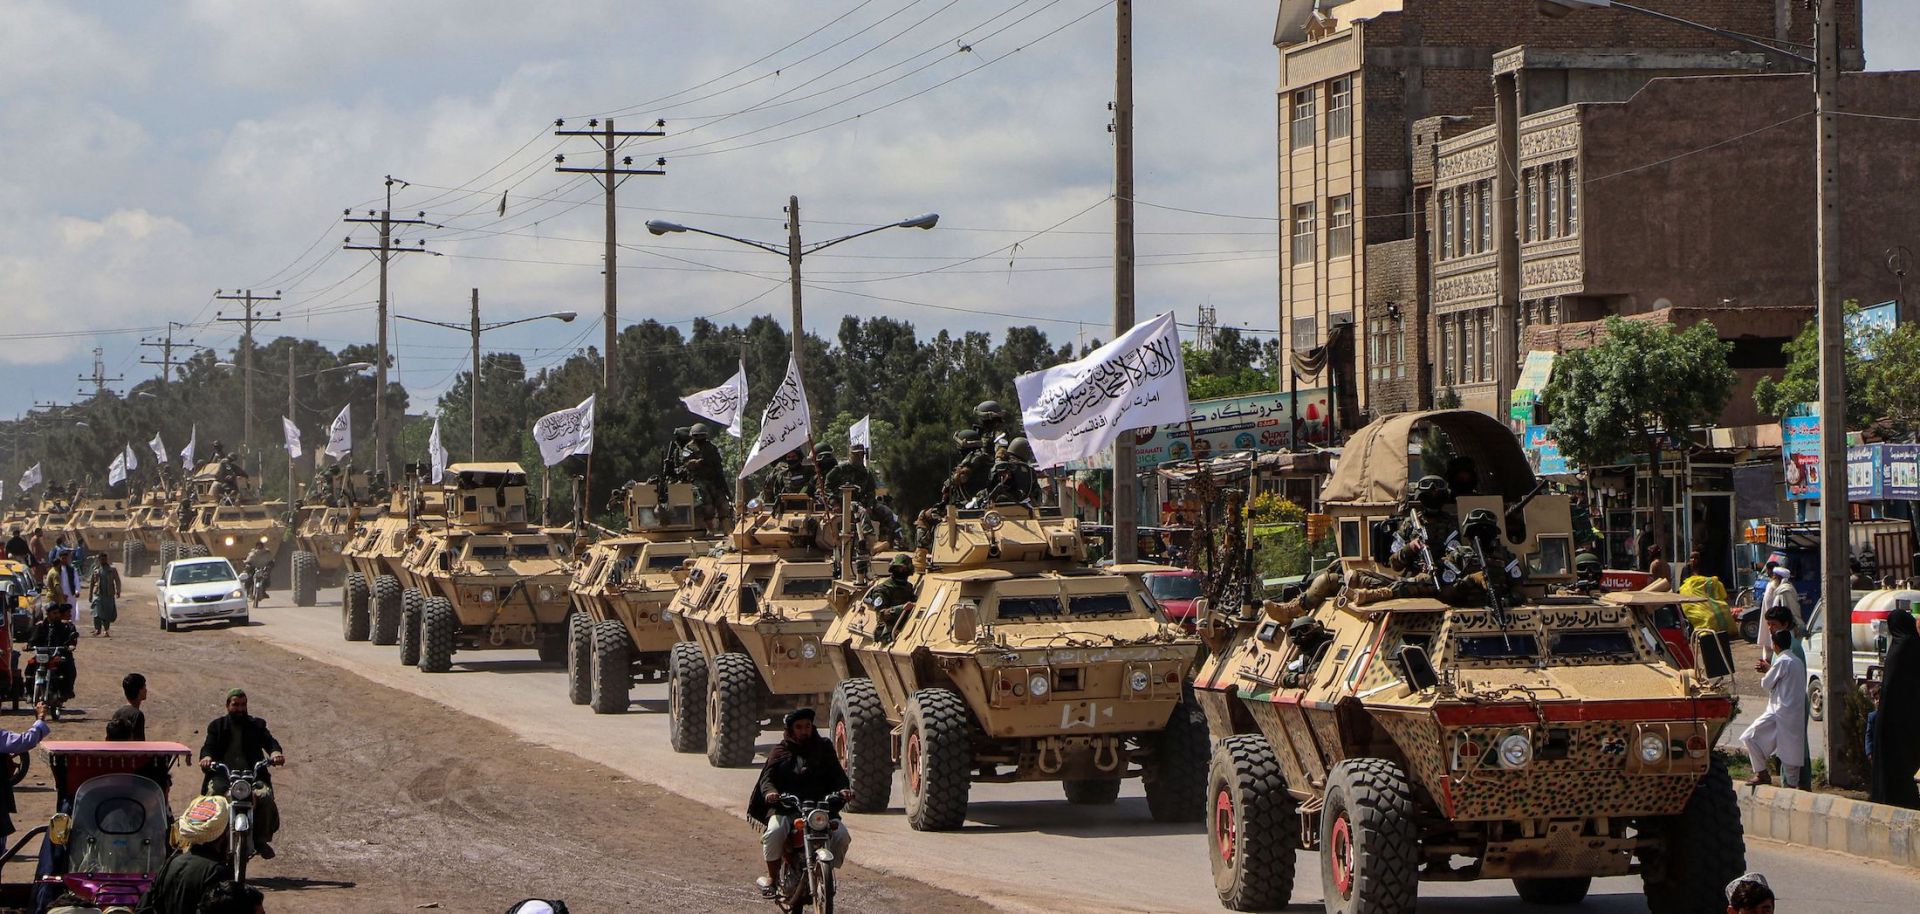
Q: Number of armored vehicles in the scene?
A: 12